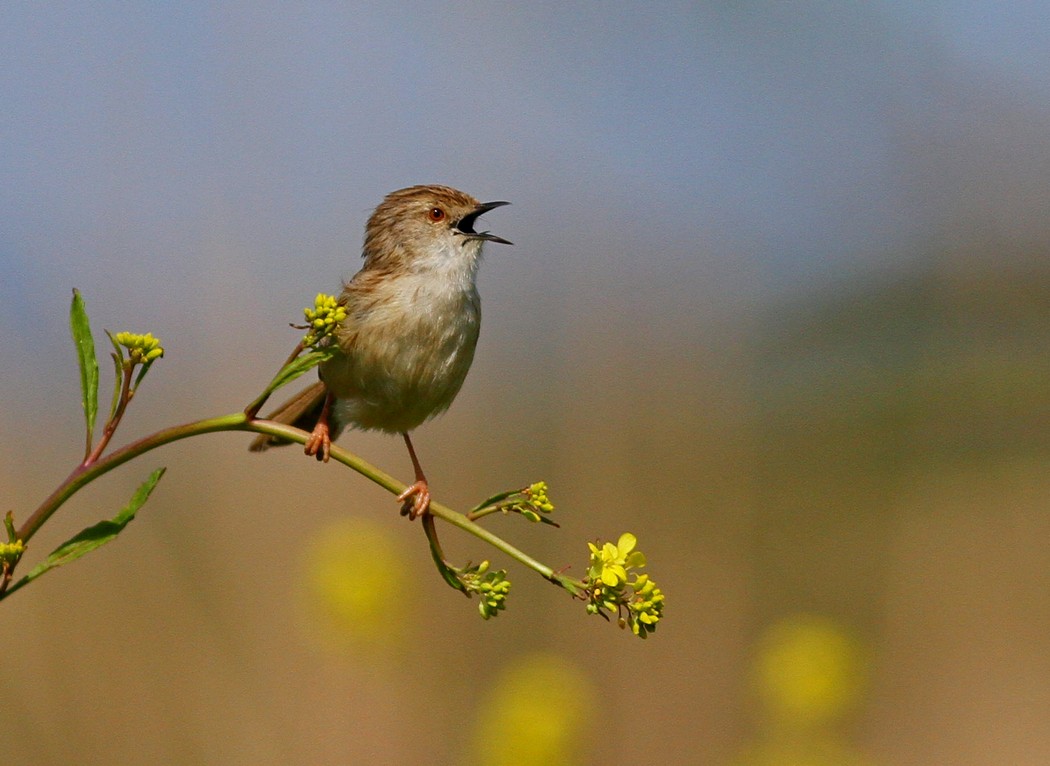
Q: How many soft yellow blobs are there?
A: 3